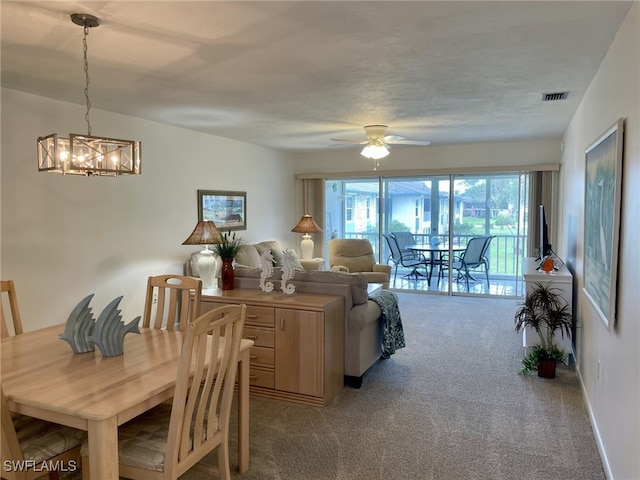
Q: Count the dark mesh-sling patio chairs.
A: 4